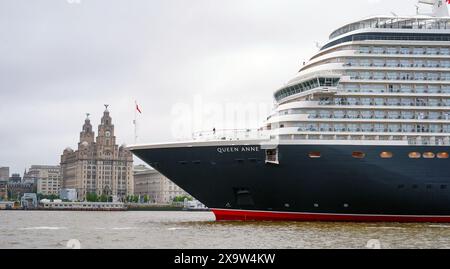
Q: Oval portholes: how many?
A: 6